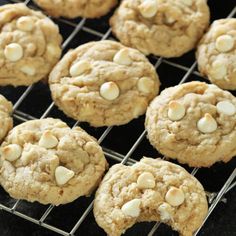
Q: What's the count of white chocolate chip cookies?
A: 9